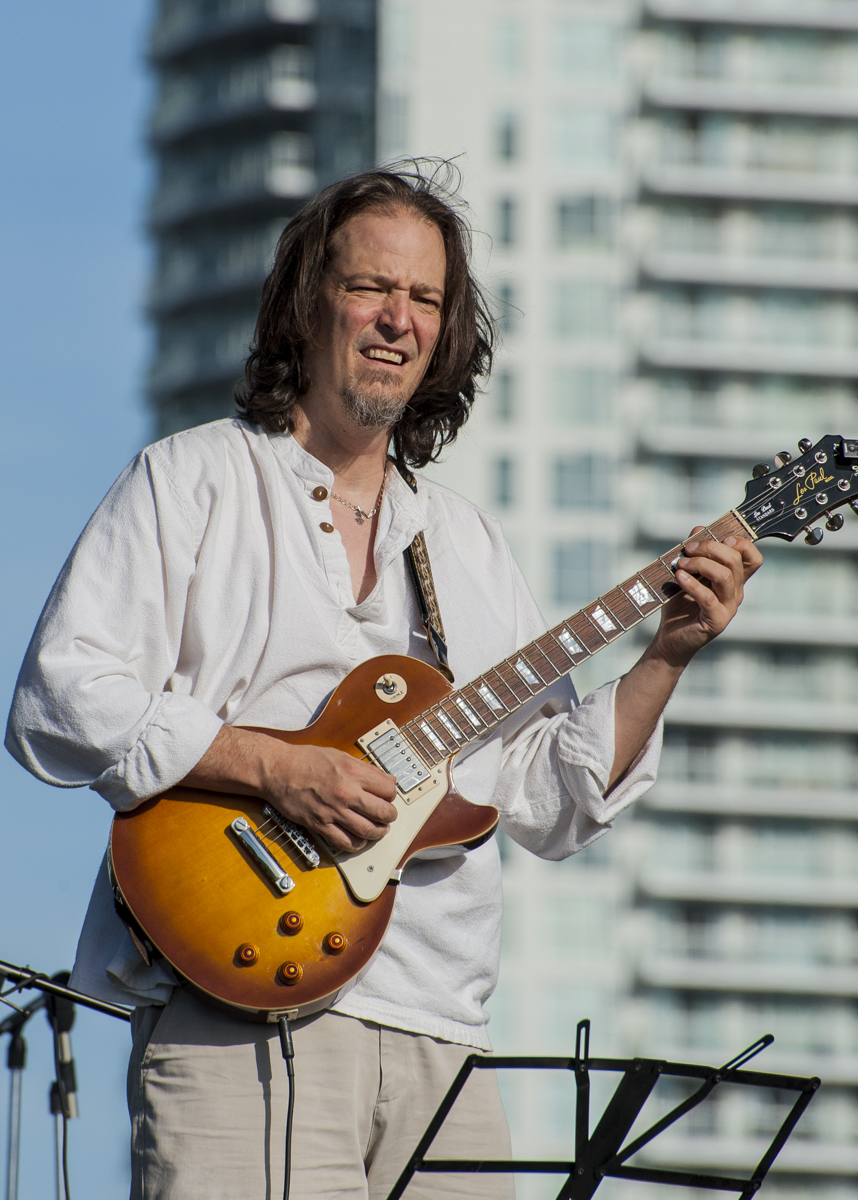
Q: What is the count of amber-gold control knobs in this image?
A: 4